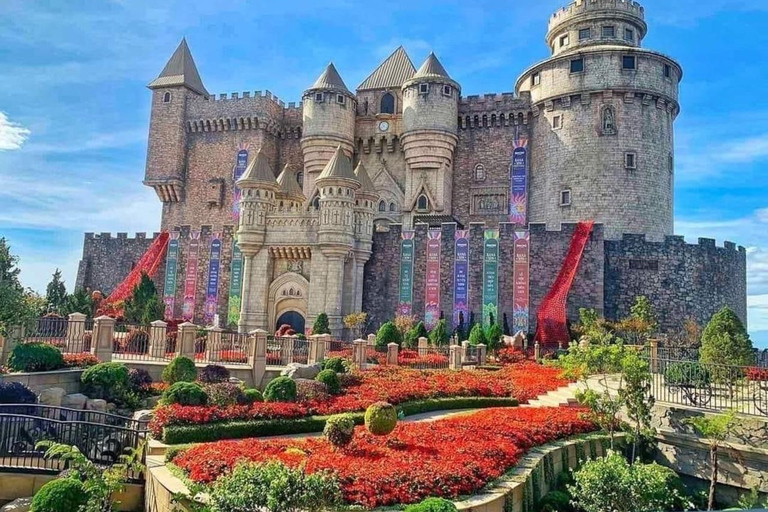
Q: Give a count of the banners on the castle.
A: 11